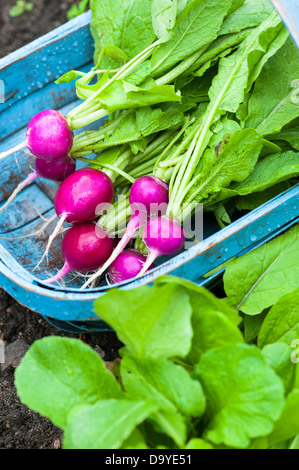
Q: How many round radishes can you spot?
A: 7